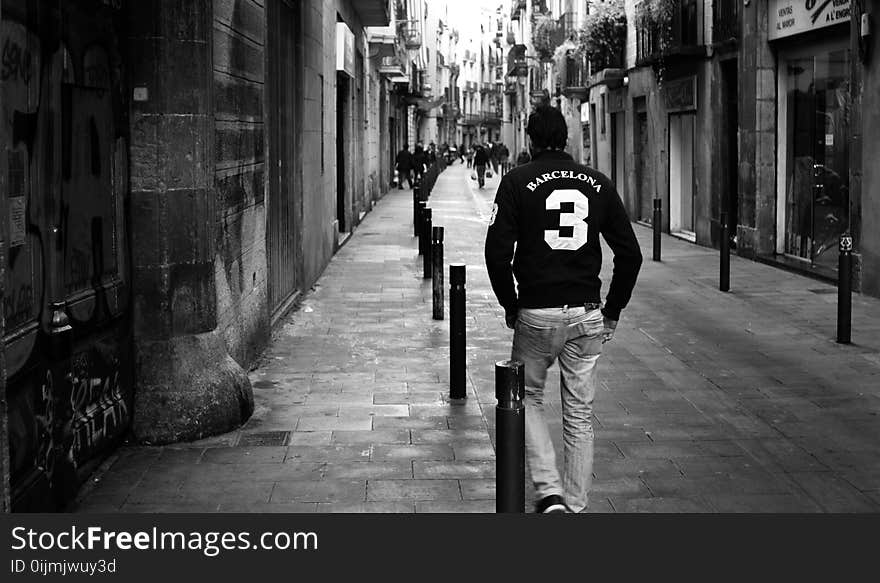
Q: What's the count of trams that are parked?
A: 0